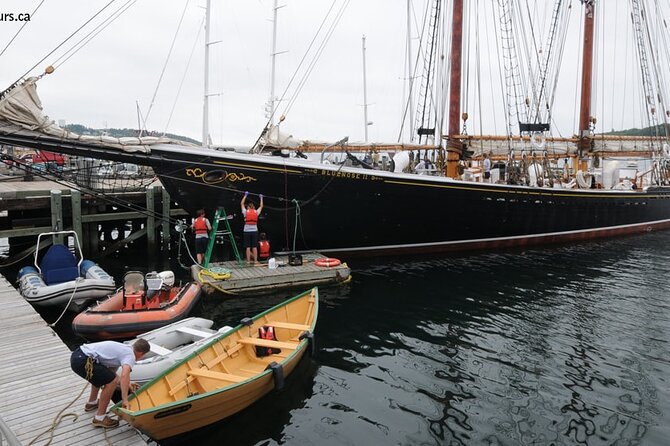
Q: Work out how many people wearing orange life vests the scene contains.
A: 3